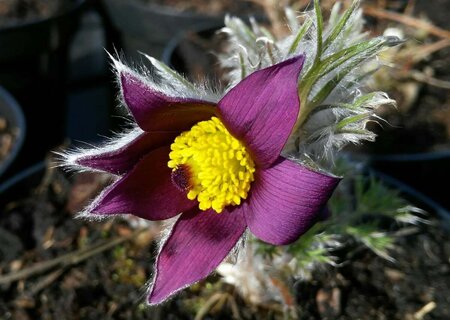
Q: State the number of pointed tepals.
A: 6